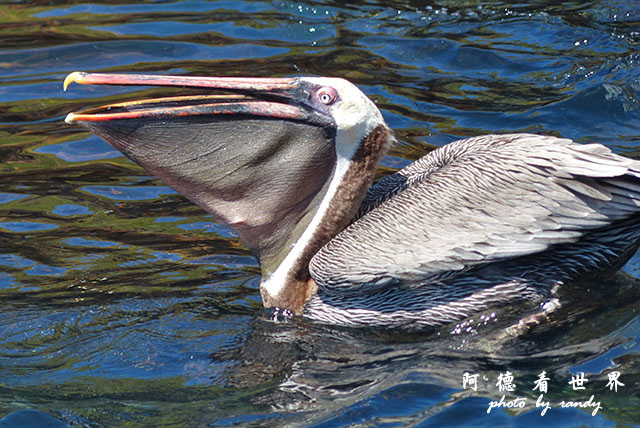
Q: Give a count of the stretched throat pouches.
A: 1